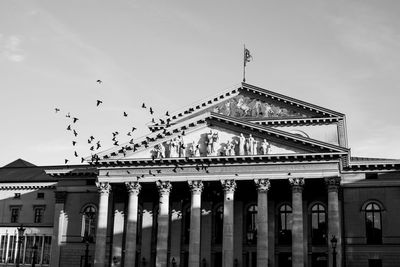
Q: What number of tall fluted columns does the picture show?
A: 8